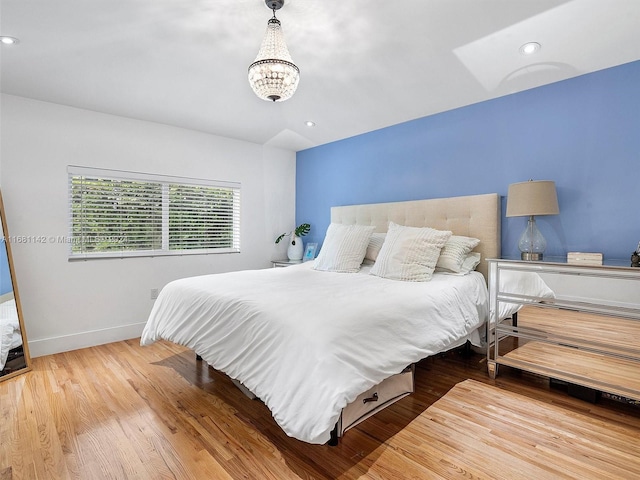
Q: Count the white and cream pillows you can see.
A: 5